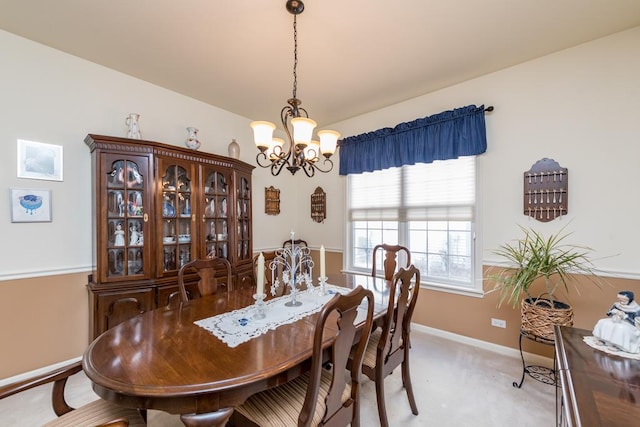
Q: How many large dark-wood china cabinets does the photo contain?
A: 1